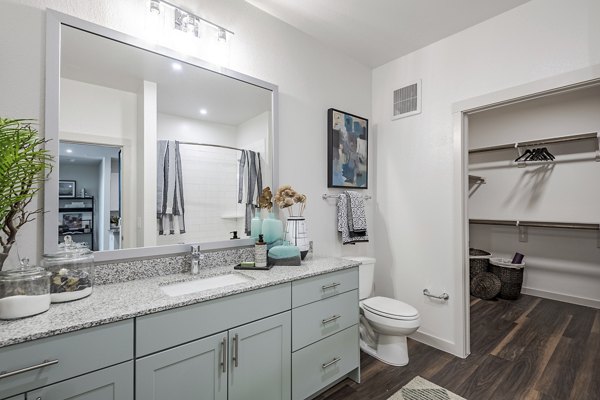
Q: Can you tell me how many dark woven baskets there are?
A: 2